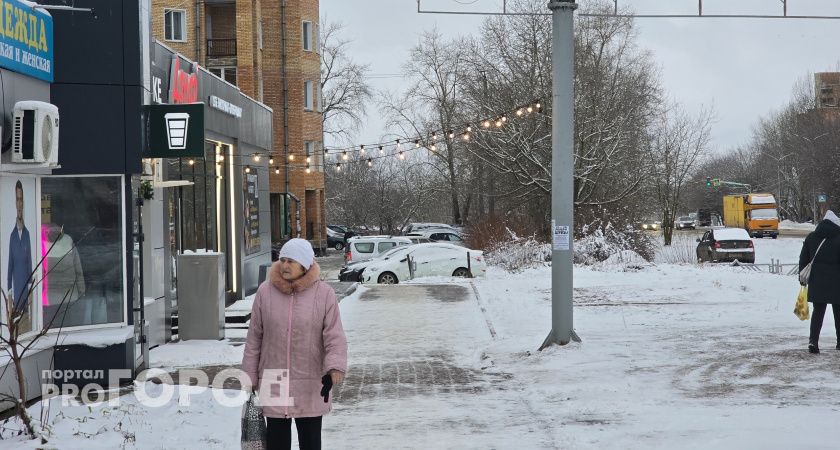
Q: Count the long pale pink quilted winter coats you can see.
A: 1